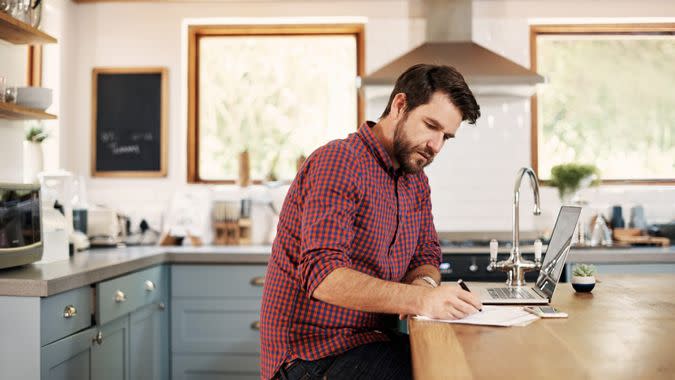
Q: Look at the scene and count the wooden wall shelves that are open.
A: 2